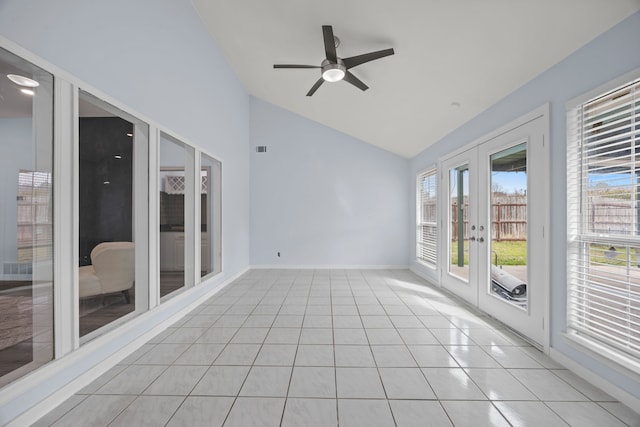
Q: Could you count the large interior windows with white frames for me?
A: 4